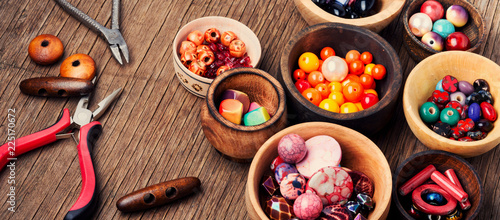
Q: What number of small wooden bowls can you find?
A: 8